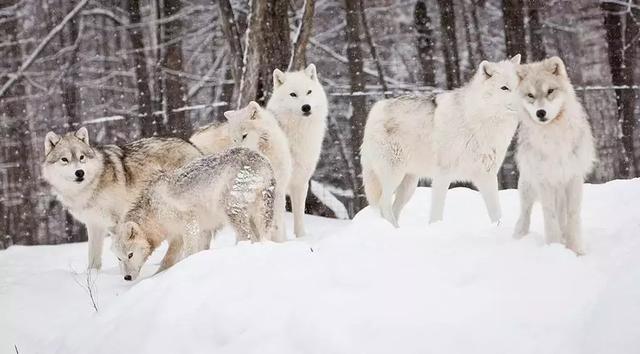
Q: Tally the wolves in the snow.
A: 6